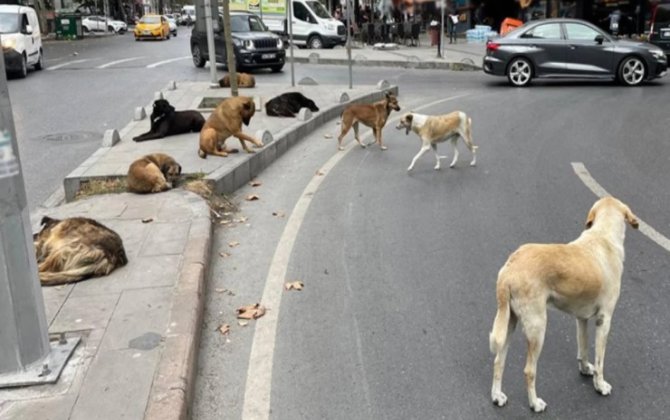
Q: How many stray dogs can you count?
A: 9